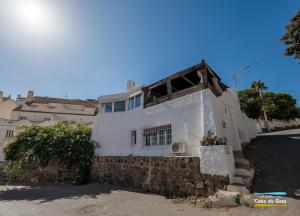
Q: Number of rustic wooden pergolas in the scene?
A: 1